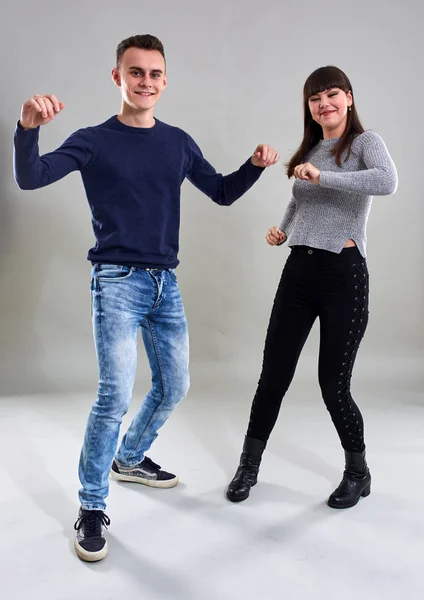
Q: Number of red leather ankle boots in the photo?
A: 0